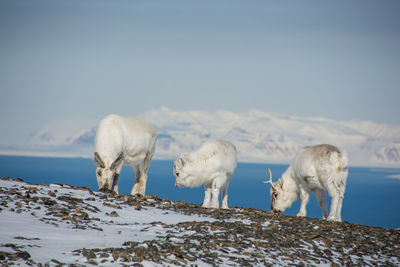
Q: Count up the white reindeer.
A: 3